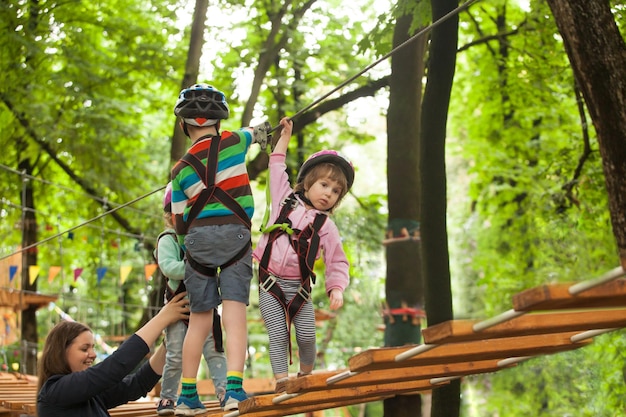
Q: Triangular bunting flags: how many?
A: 7